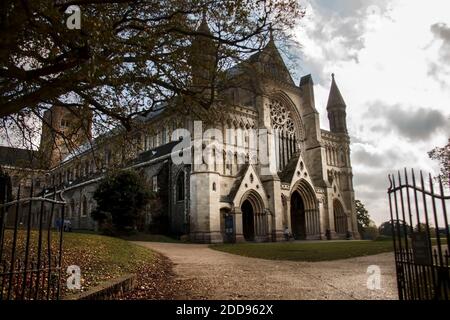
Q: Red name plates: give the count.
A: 0